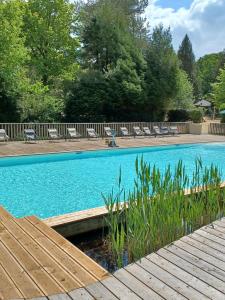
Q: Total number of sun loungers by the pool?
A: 12